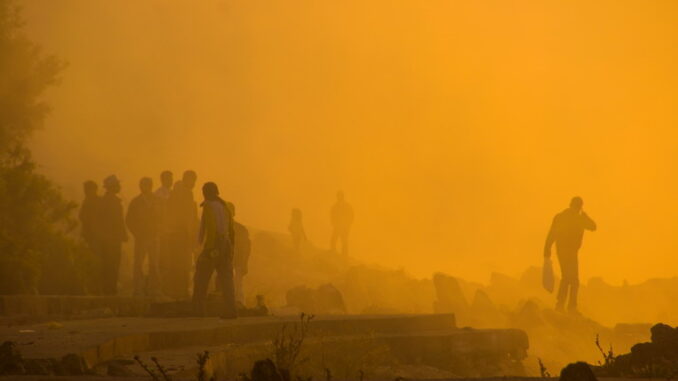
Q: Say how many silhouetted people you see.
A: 11